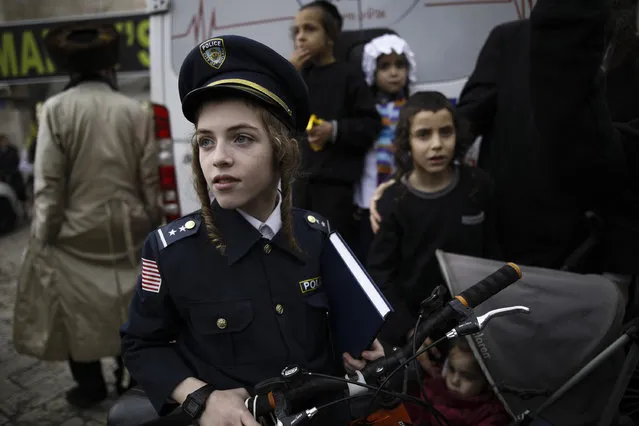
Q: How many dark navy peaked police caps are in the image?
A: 1